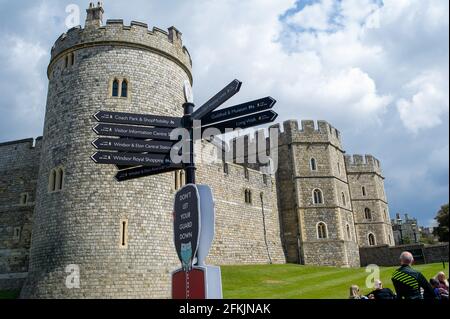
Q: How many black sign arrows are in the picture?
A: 8